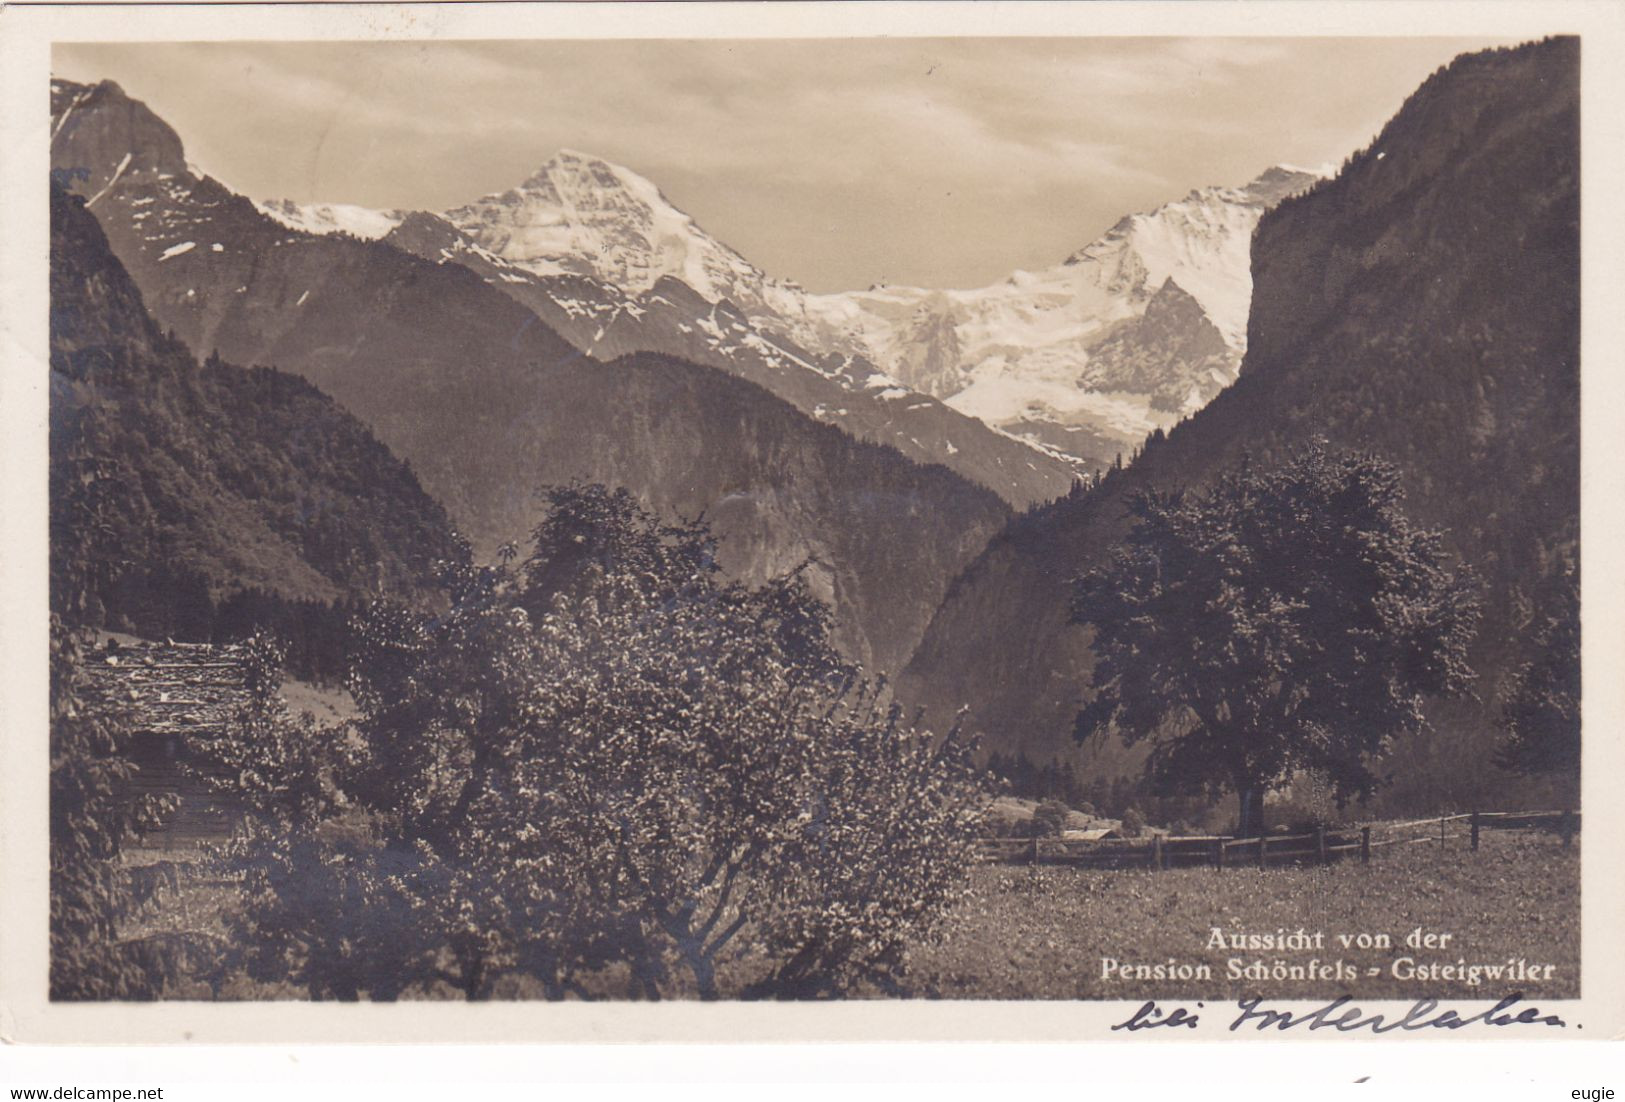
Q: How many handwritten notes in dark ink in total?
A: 1